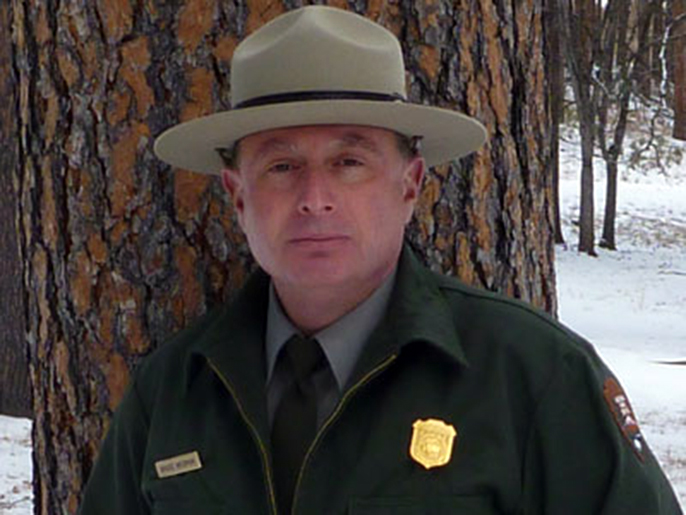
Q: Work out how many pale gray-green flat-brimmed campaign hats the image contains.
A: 1